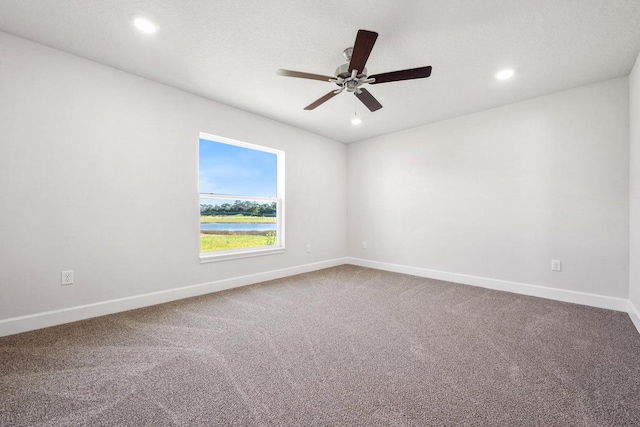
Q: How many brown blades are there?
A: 5